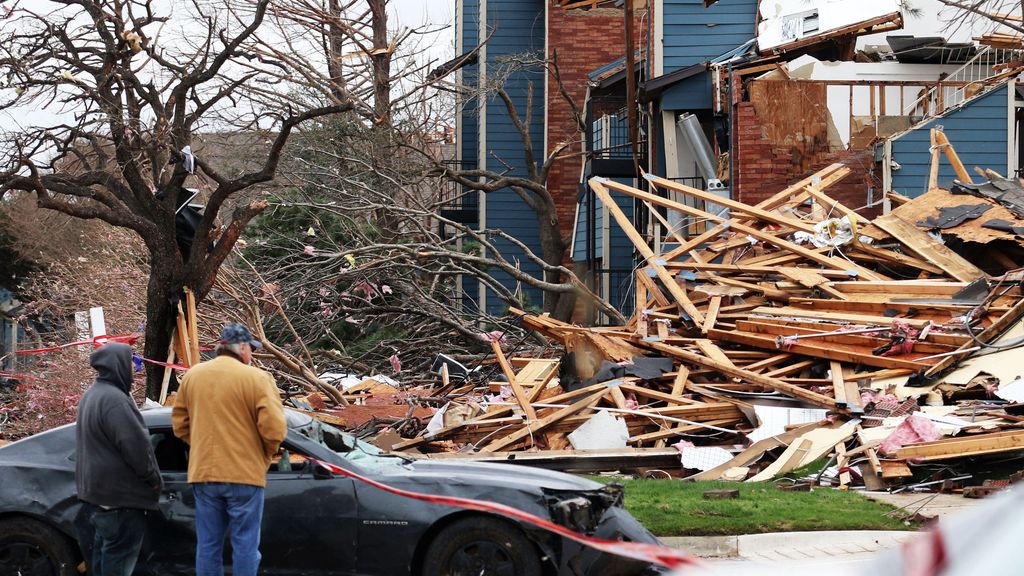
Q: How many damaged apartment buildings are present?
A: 1